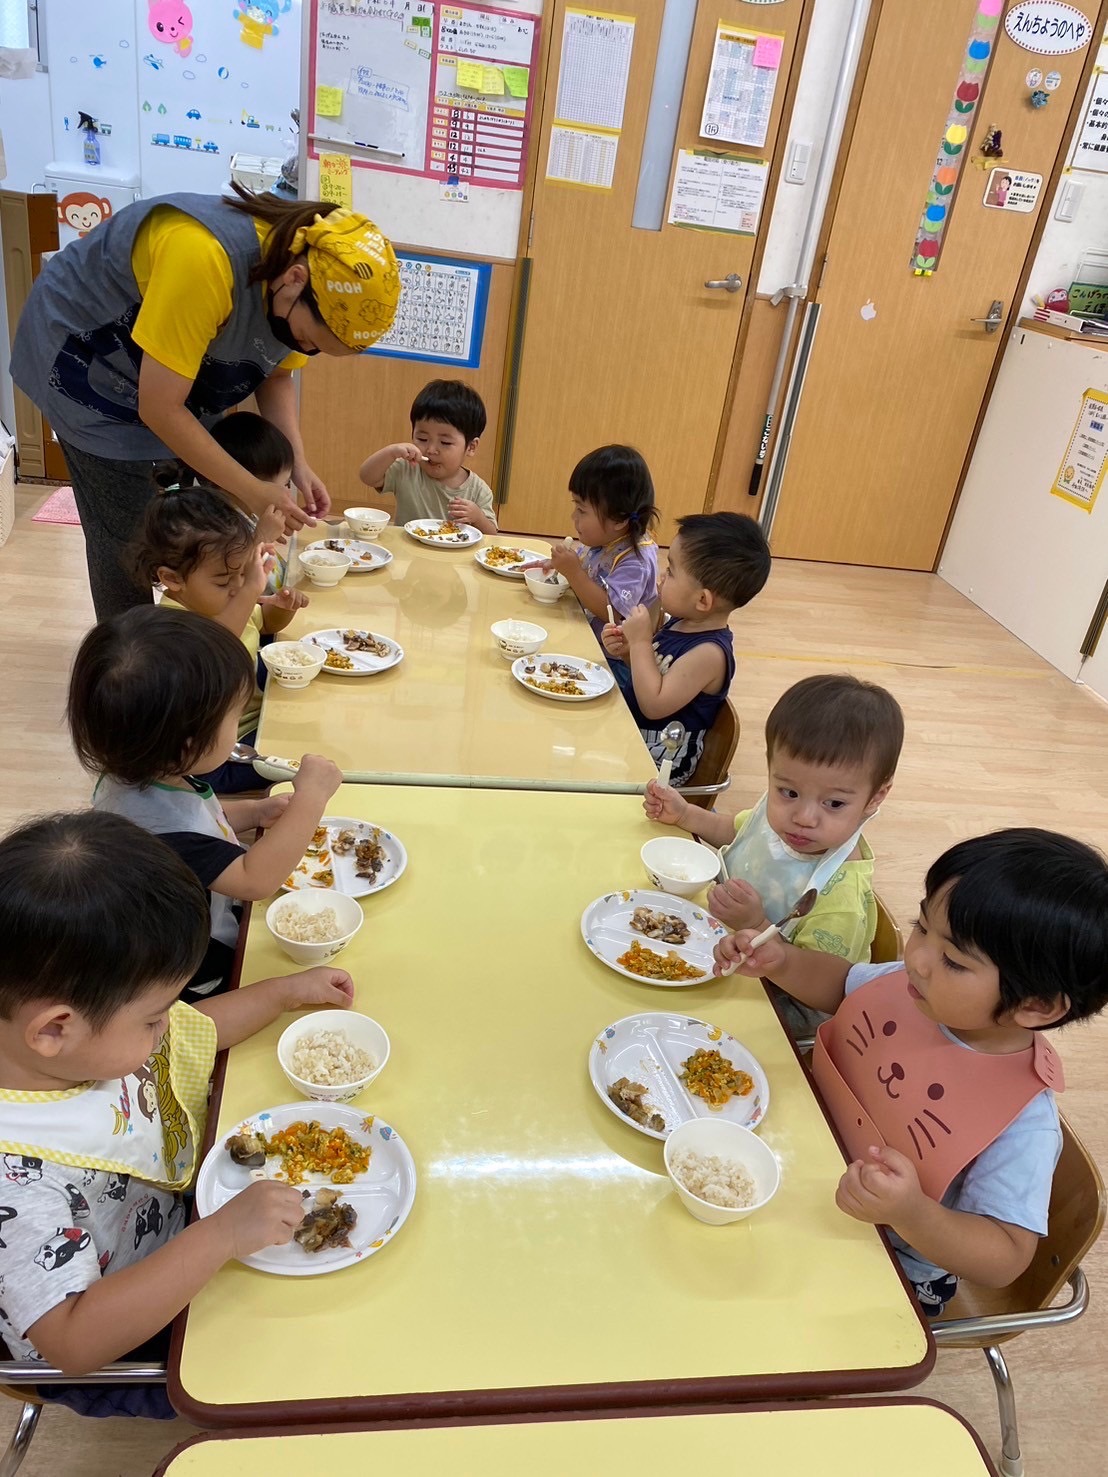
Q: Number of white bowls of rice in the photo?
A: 9